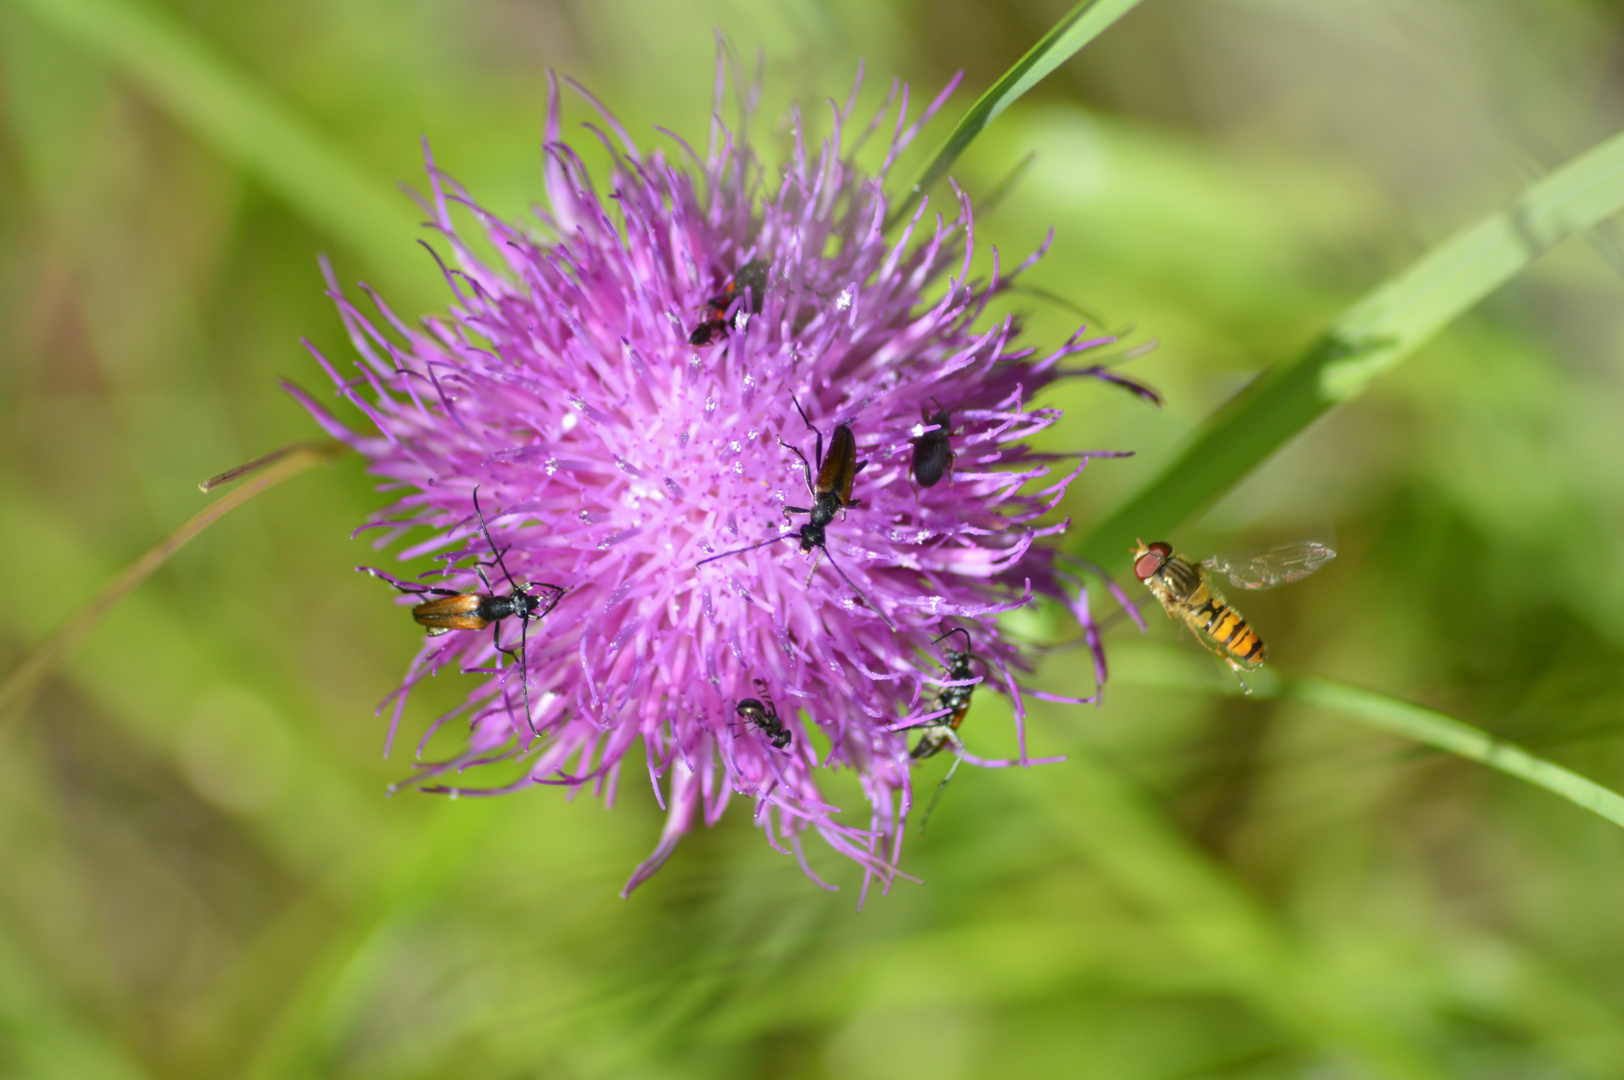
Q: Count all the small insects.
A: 7